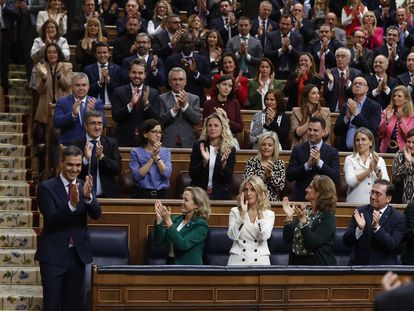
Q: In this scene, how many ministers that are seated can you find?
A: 0